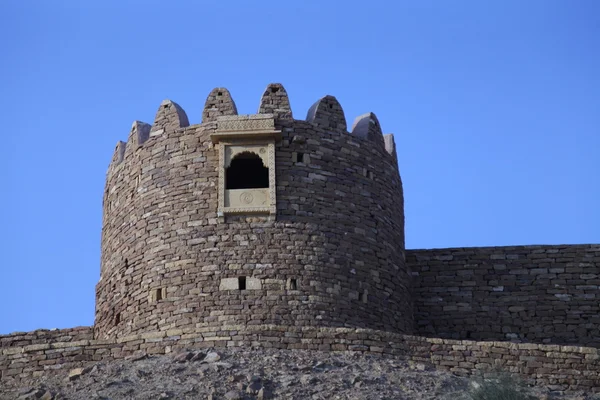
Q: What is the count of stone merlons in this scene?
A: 8